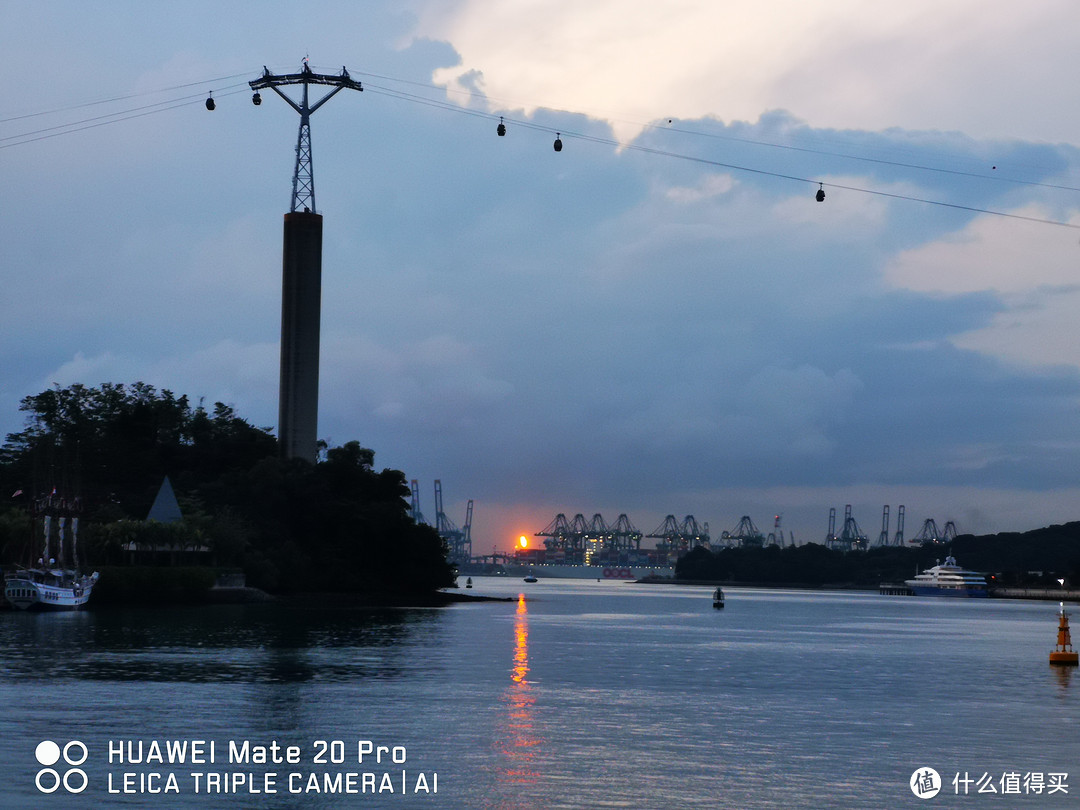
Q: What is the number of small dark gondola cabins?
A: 5